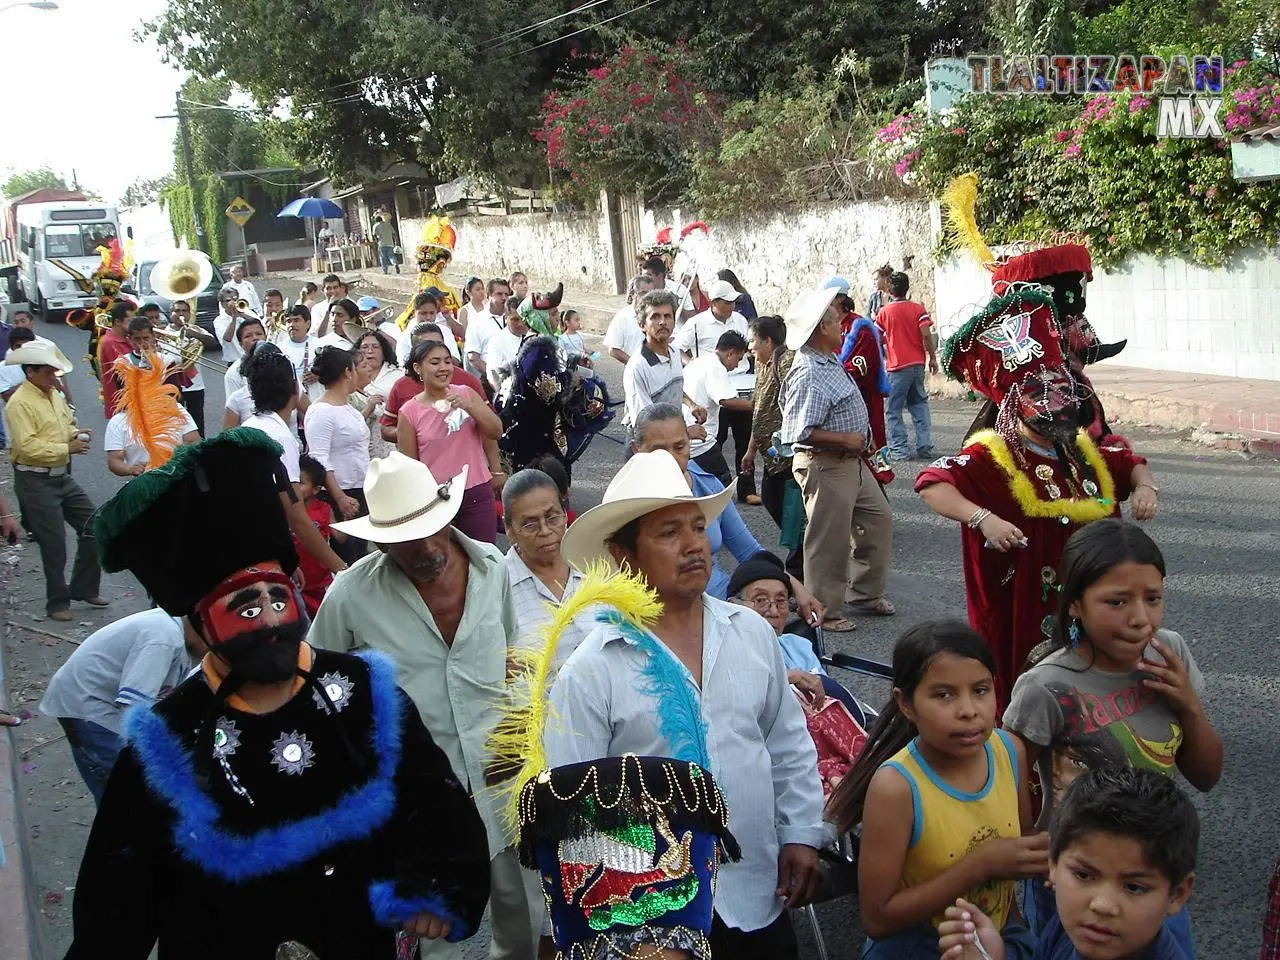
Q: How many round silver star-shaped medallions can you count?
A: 3